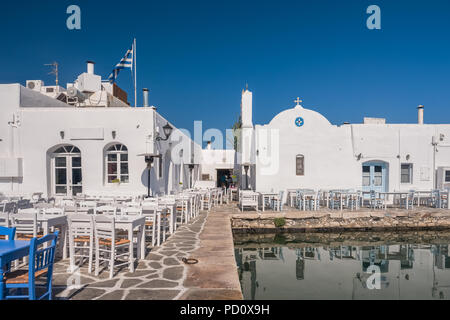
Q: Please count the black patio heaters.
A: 3